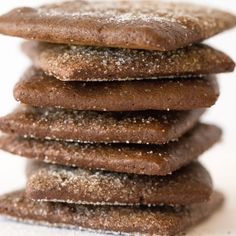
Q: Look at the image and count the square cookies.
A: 7